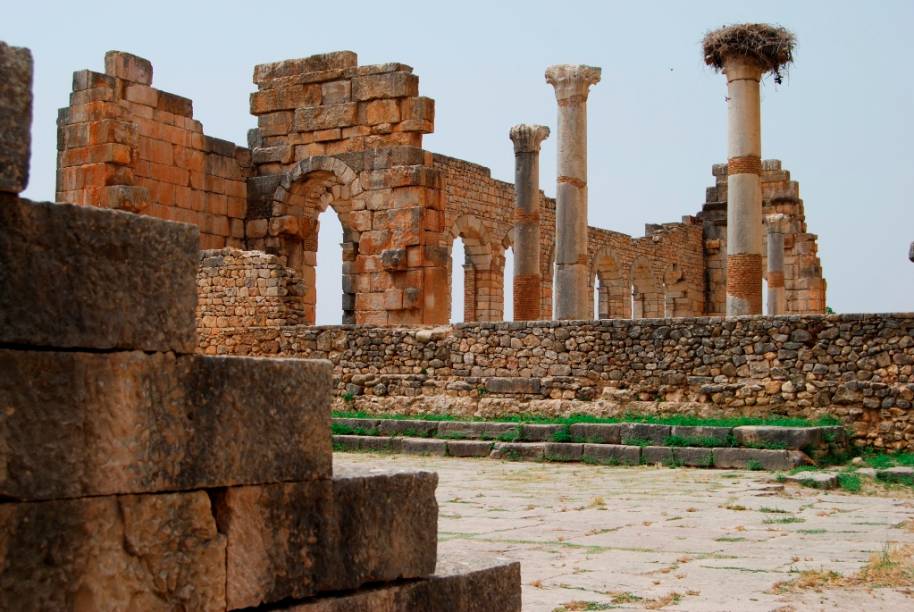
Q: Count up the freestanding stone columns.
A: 4